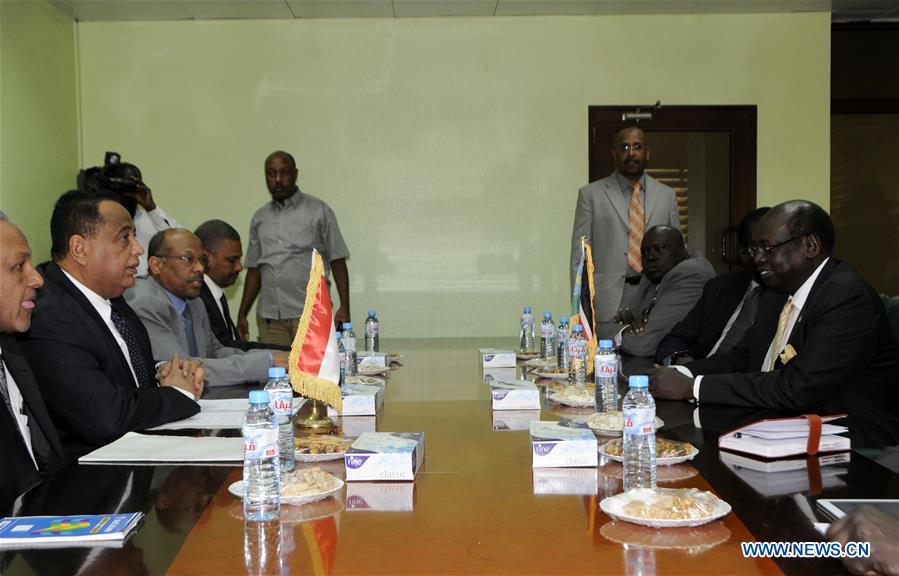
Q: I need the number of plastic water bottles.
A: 11